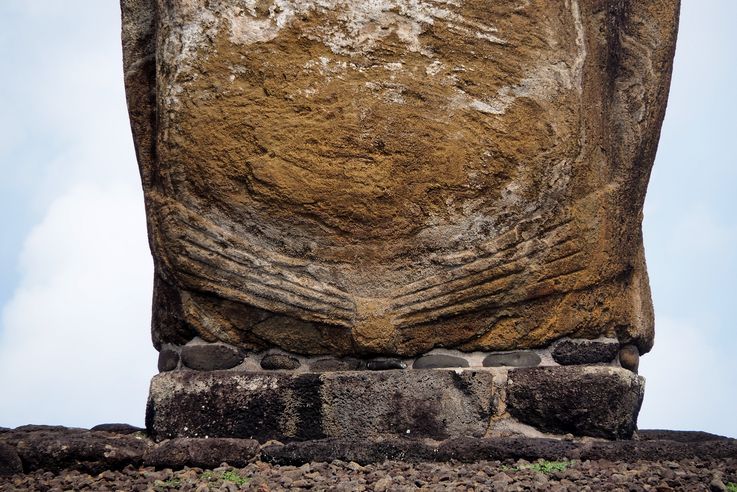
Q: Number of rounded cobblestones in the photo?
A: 9